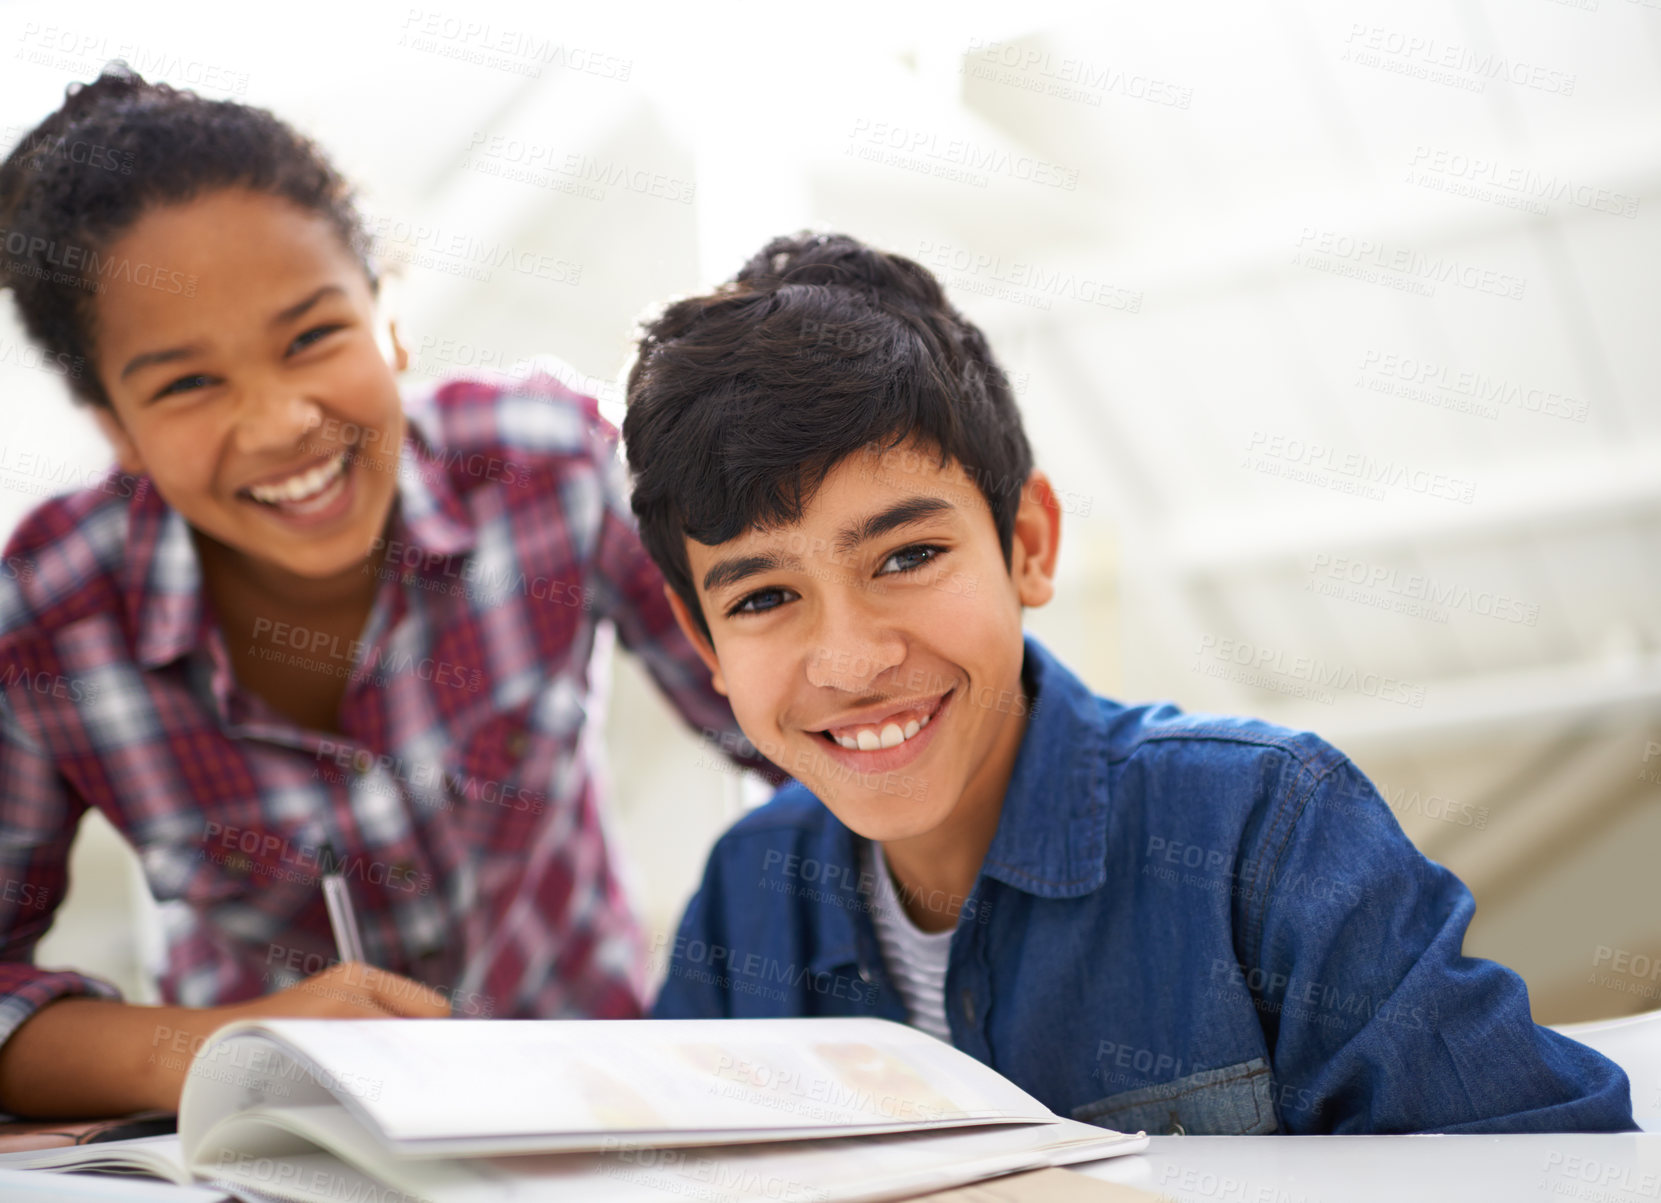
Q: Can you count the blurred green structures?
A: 0